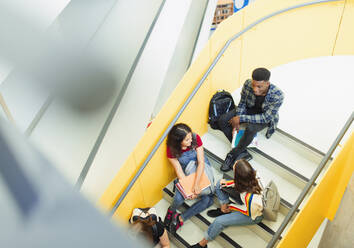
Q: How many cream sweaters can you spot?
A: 1